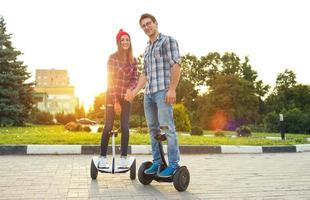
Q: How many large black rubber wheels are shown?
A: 4